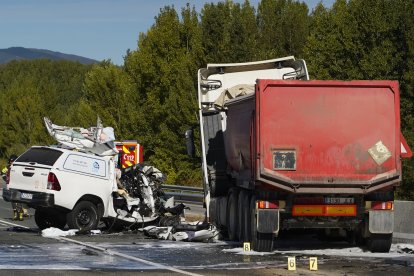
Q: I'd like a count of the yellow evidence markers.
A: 3